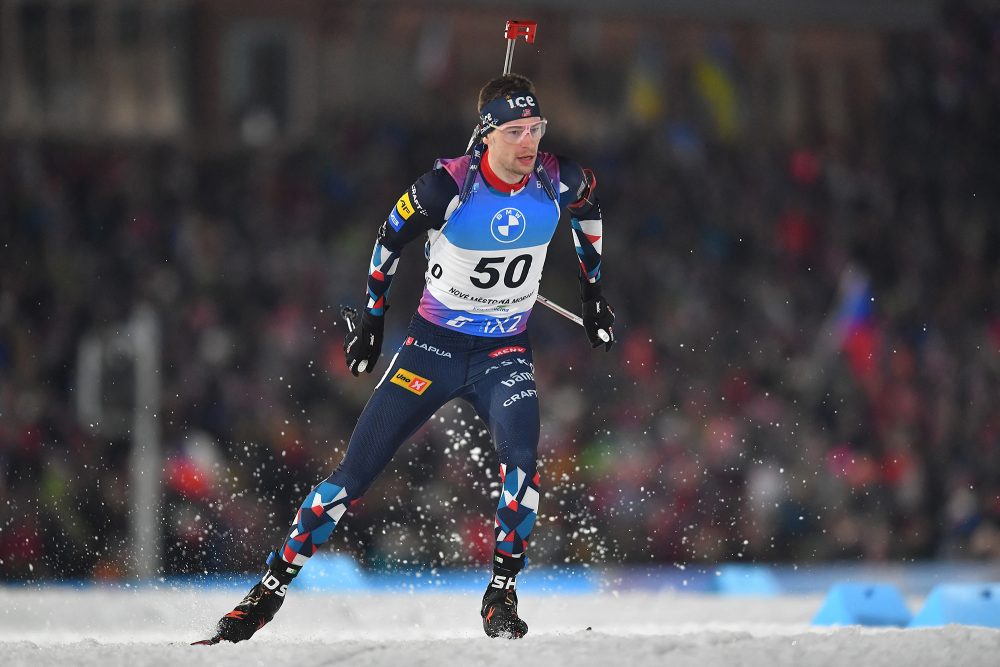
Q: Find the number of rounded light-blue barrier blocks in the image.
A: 4